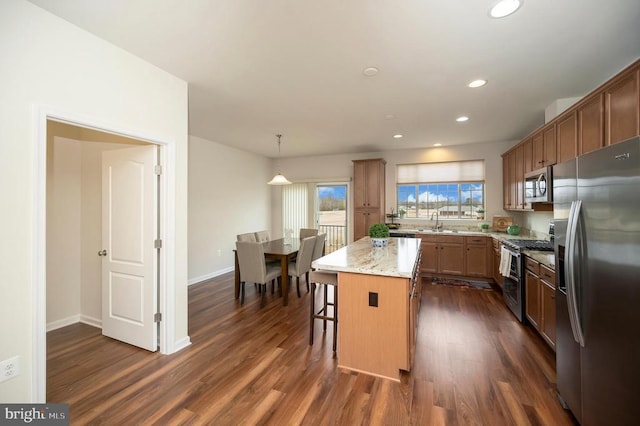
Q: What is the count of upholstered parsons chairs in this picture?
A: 6